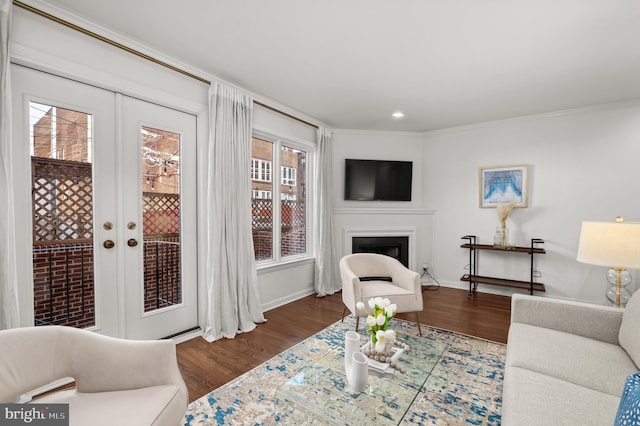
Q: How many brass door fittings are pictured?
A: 4